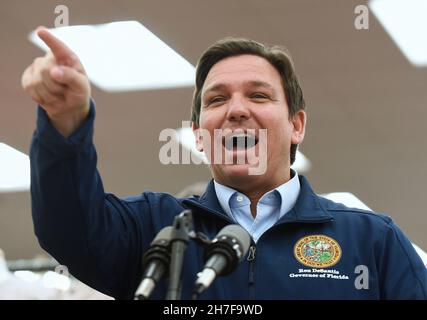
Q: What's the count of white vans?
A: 0